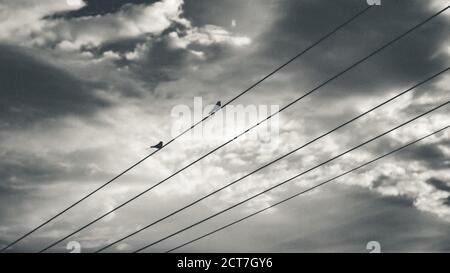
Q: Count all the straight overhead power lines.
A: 5